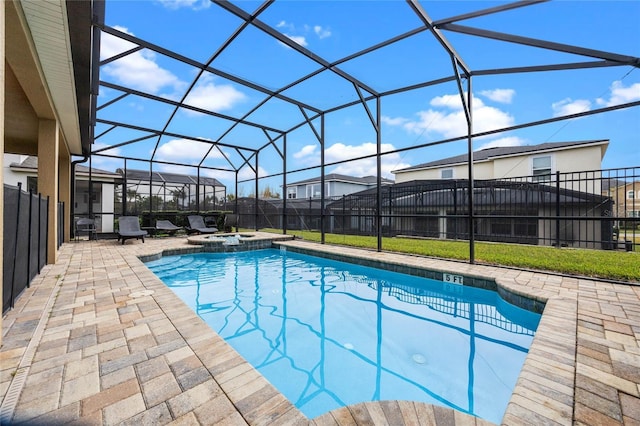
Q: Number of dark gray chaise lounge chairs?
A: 3